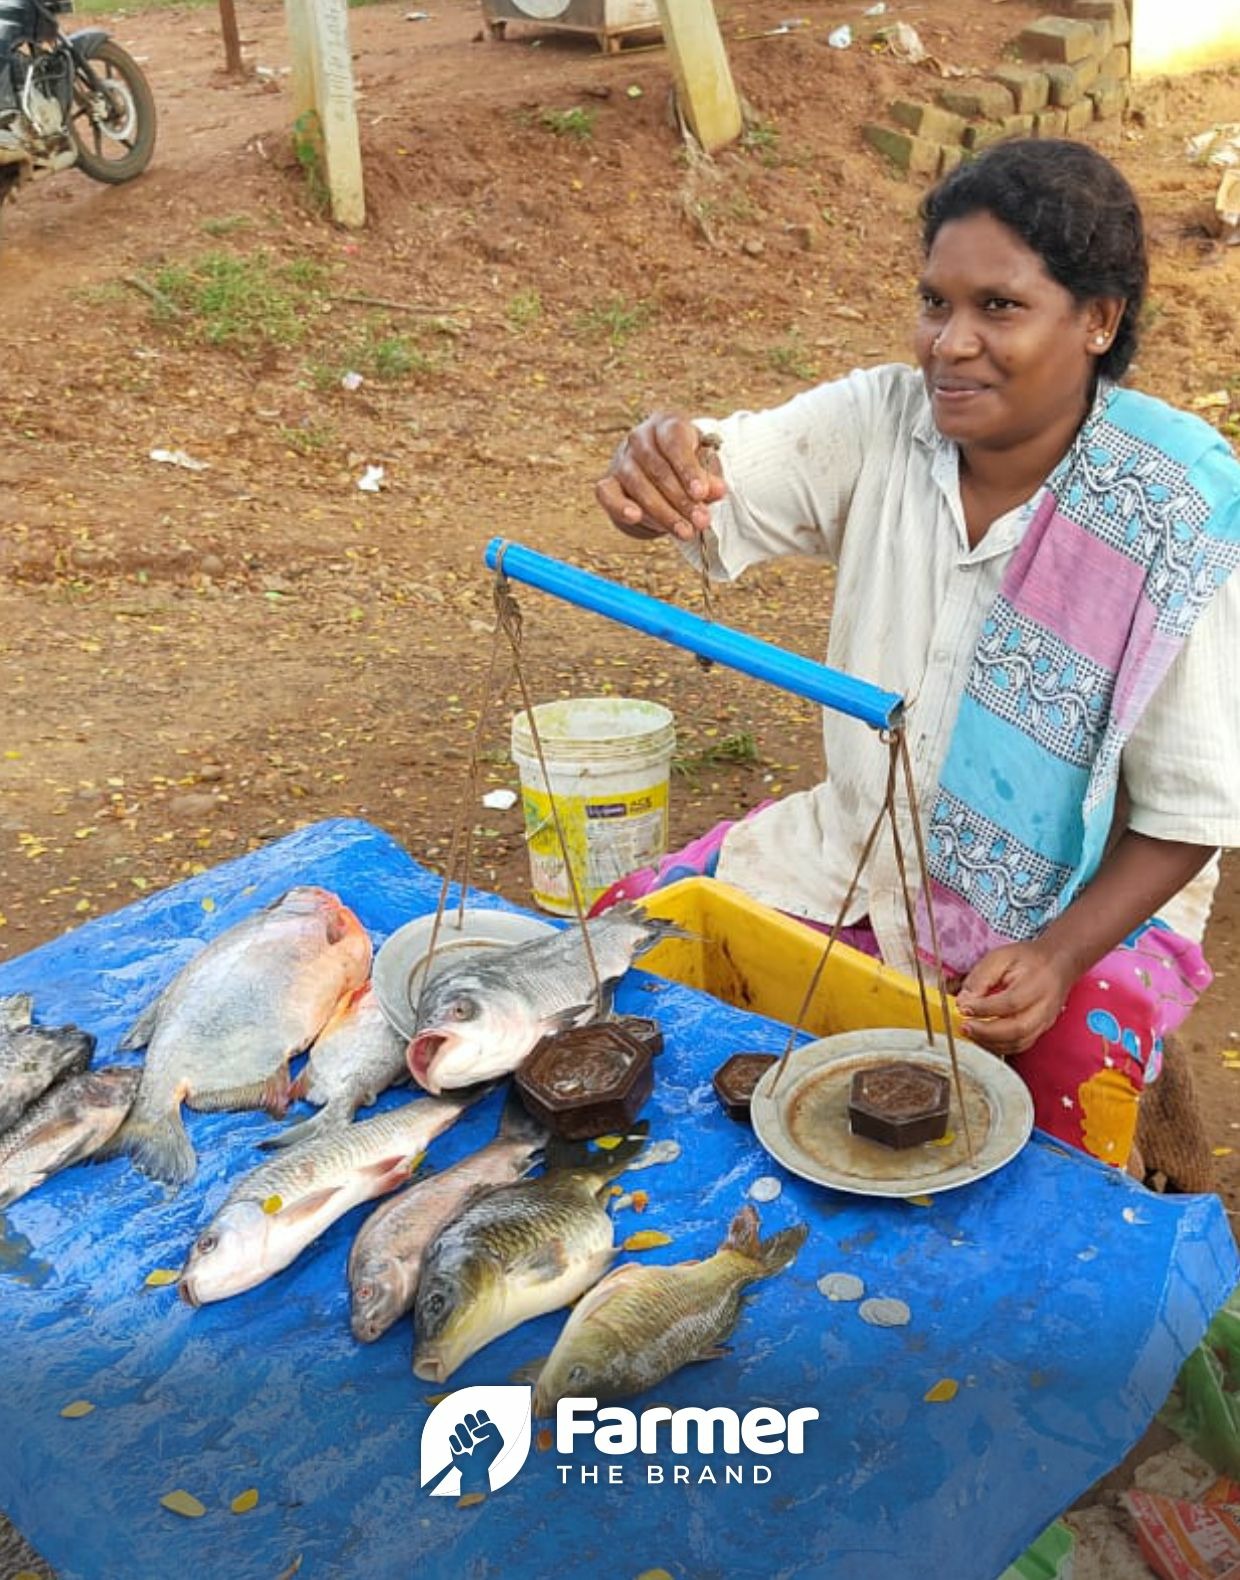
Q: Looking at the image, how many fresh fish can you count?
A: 9